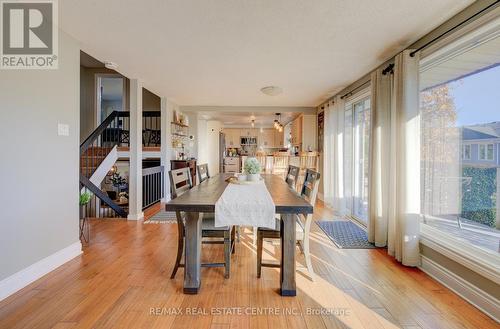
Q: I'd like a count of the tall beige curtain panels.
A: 3